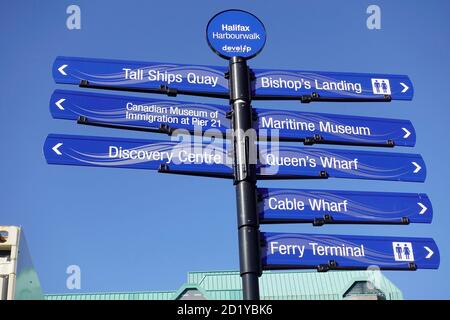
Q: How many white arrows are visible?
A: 8